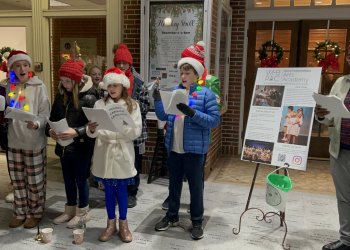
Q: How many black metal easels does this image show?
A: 1